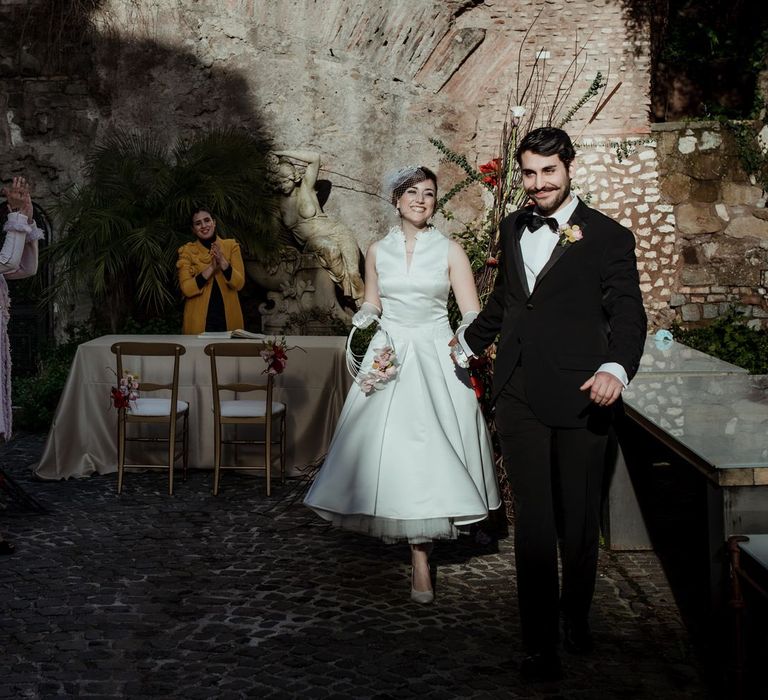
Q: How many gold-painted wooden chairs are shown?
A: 2